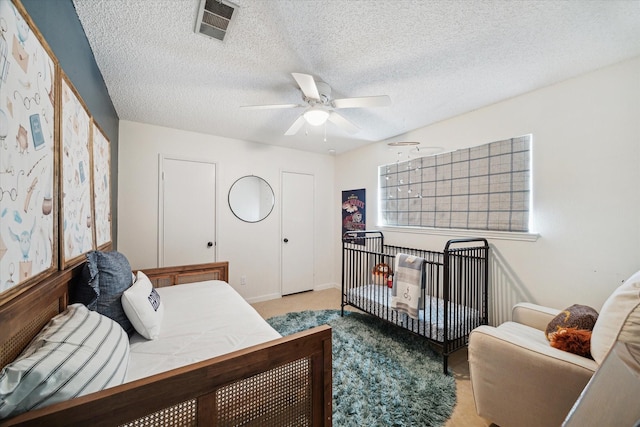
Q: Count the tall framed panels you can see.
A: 3